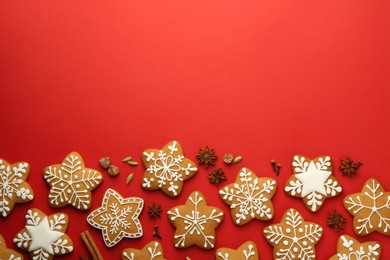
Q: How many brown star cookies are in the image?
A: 14